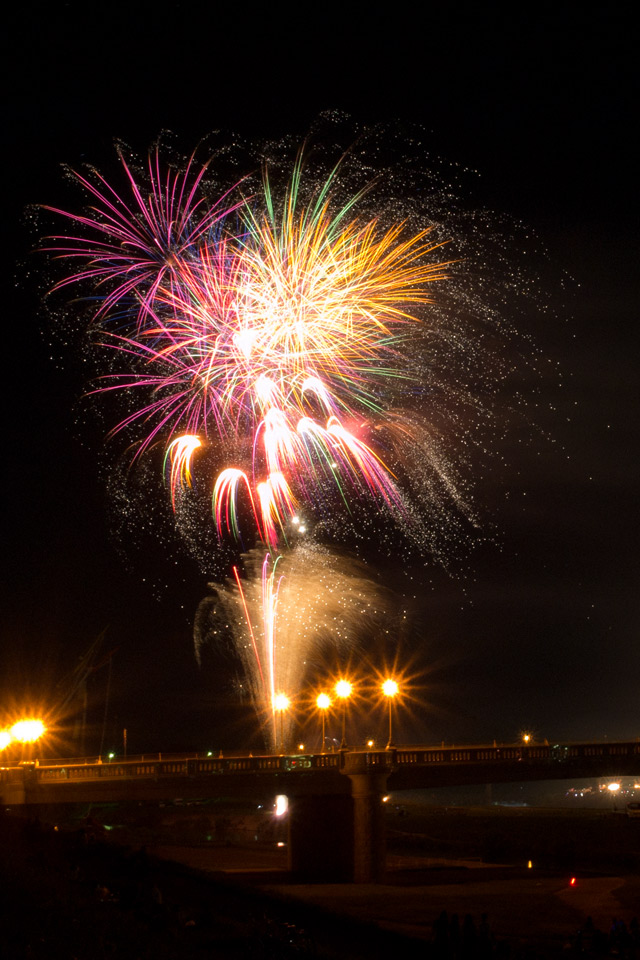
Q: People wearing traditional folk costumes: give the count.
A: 0